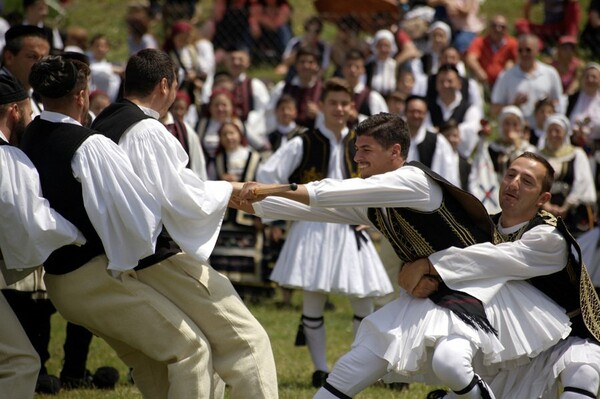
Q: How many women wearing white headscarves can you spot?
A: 5